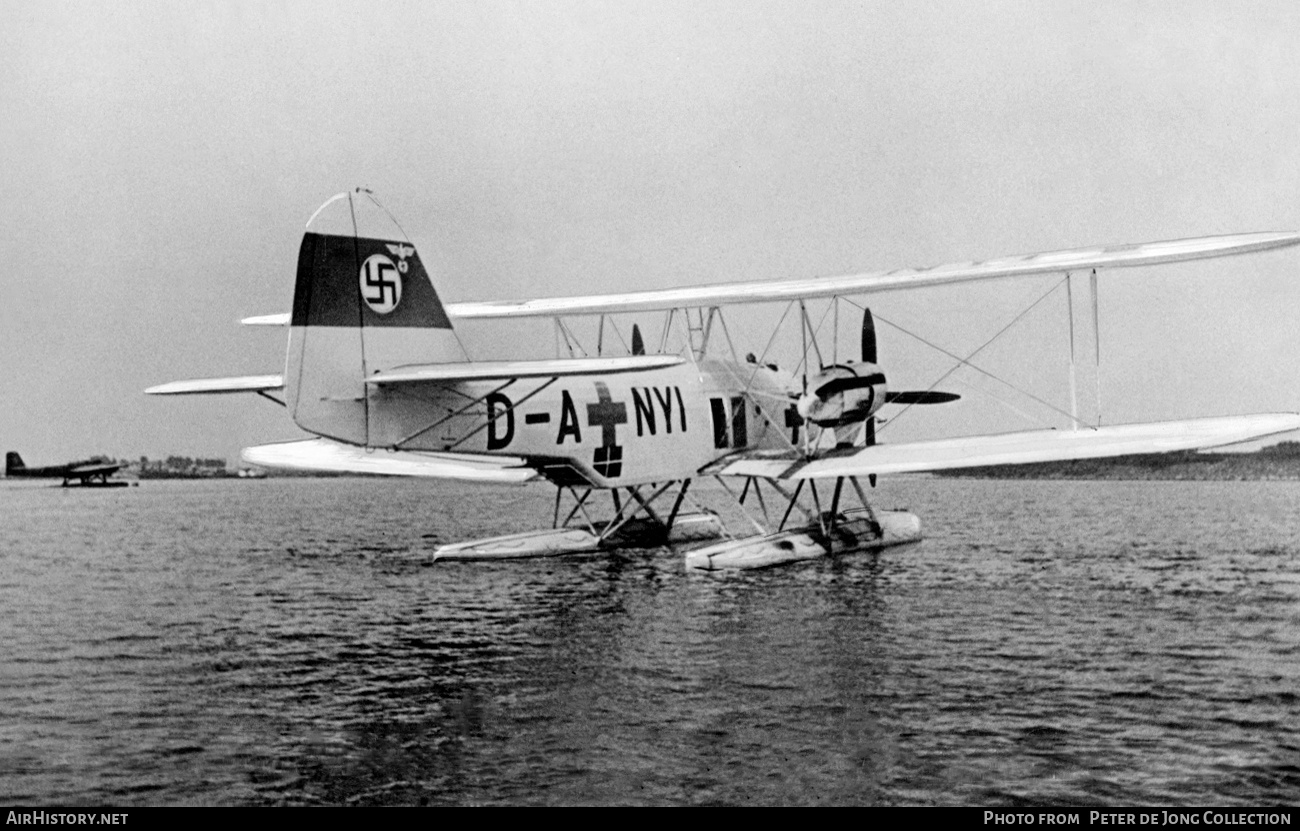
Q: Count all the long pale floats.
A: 2